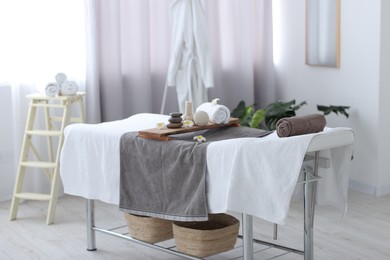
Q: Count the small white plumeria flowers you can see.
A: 4